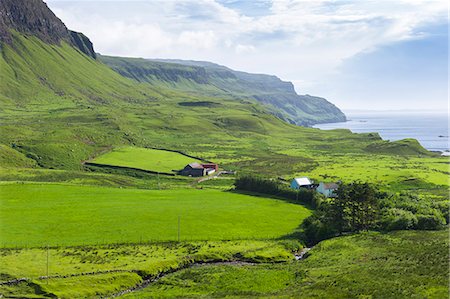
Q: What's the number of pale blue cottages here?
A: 2